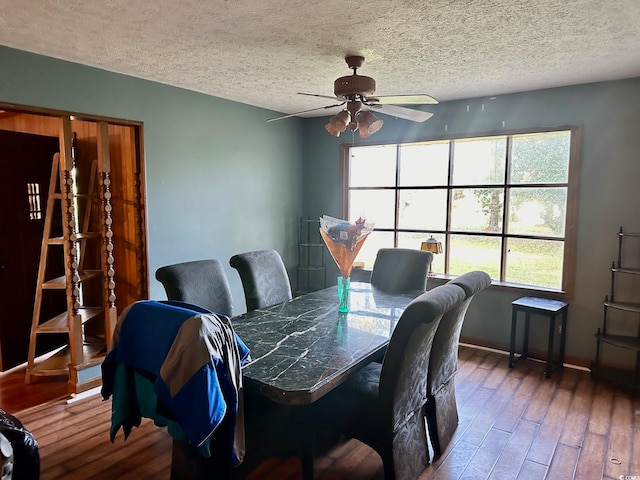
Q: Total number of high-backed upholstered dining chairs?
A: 6